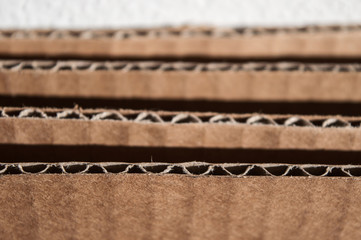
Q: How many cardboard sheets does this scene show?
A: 4